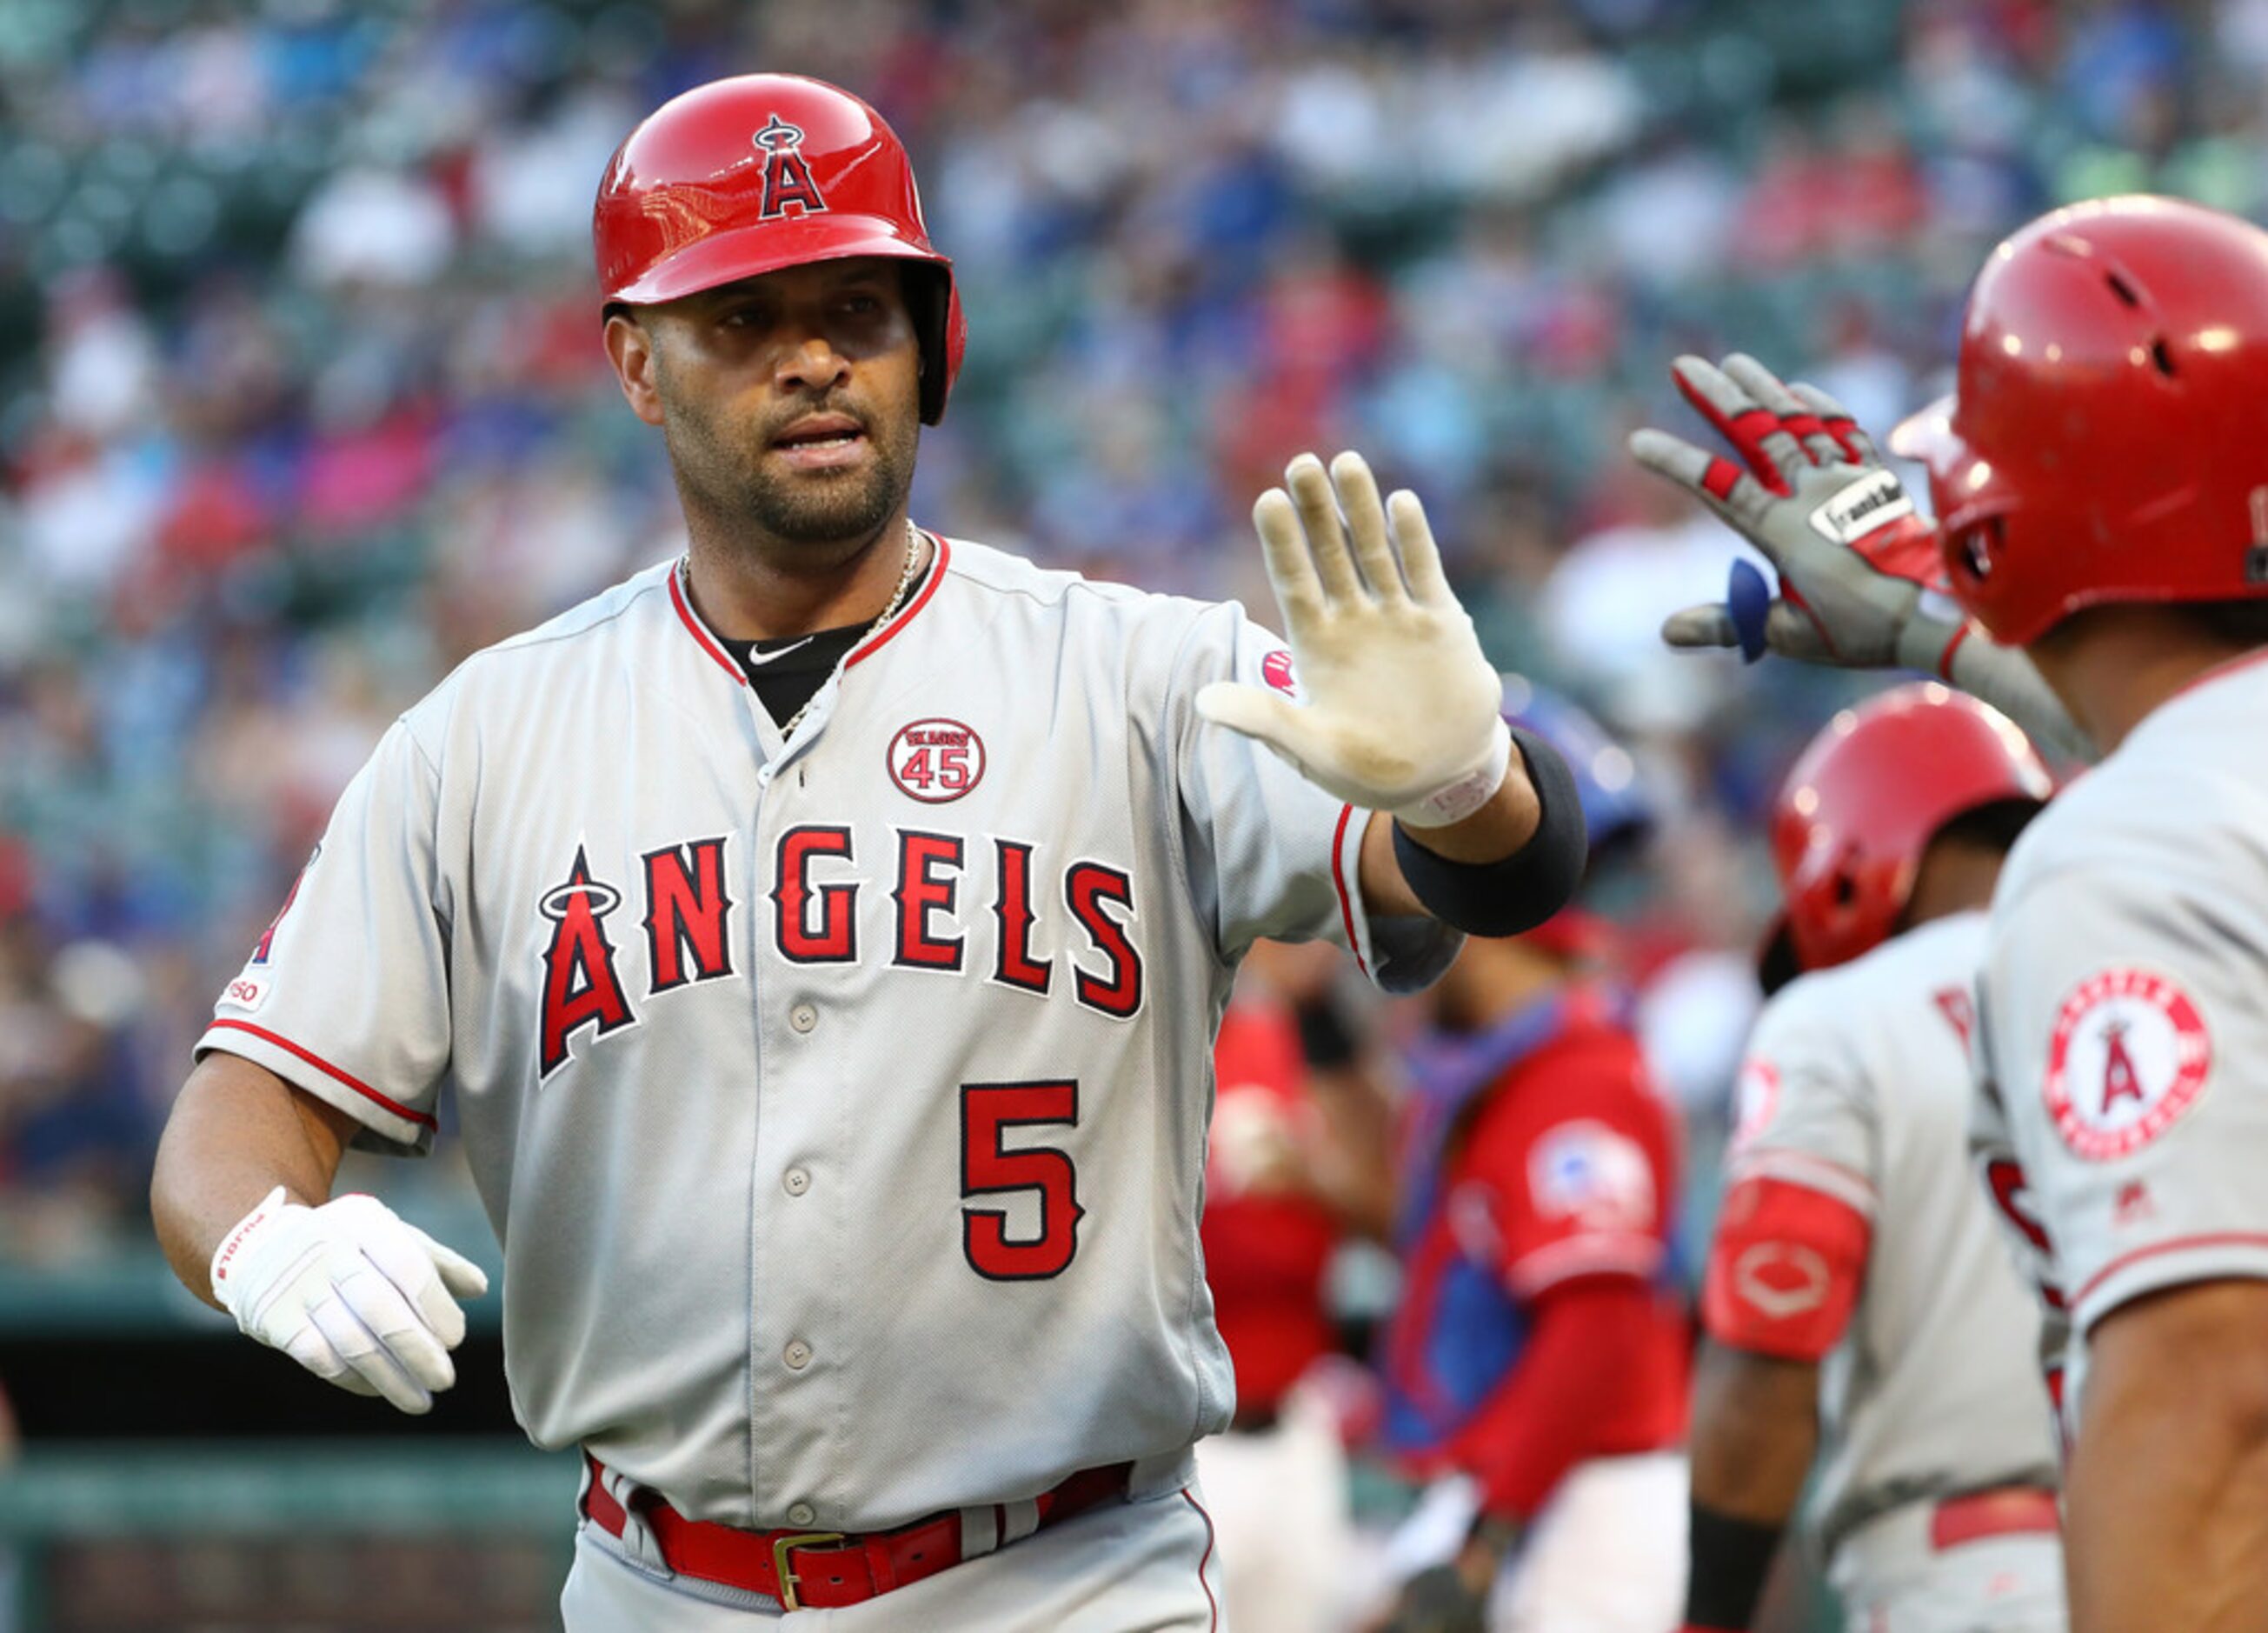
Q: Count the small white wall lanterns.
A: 0